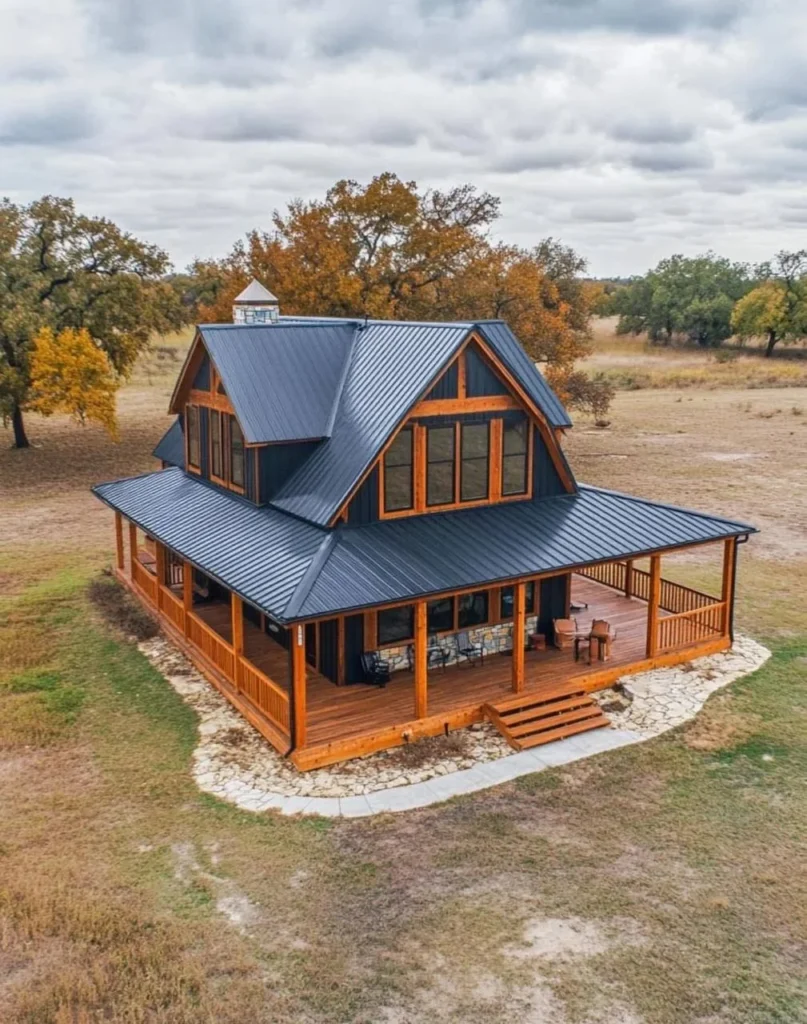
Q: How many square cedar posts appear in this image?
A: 11